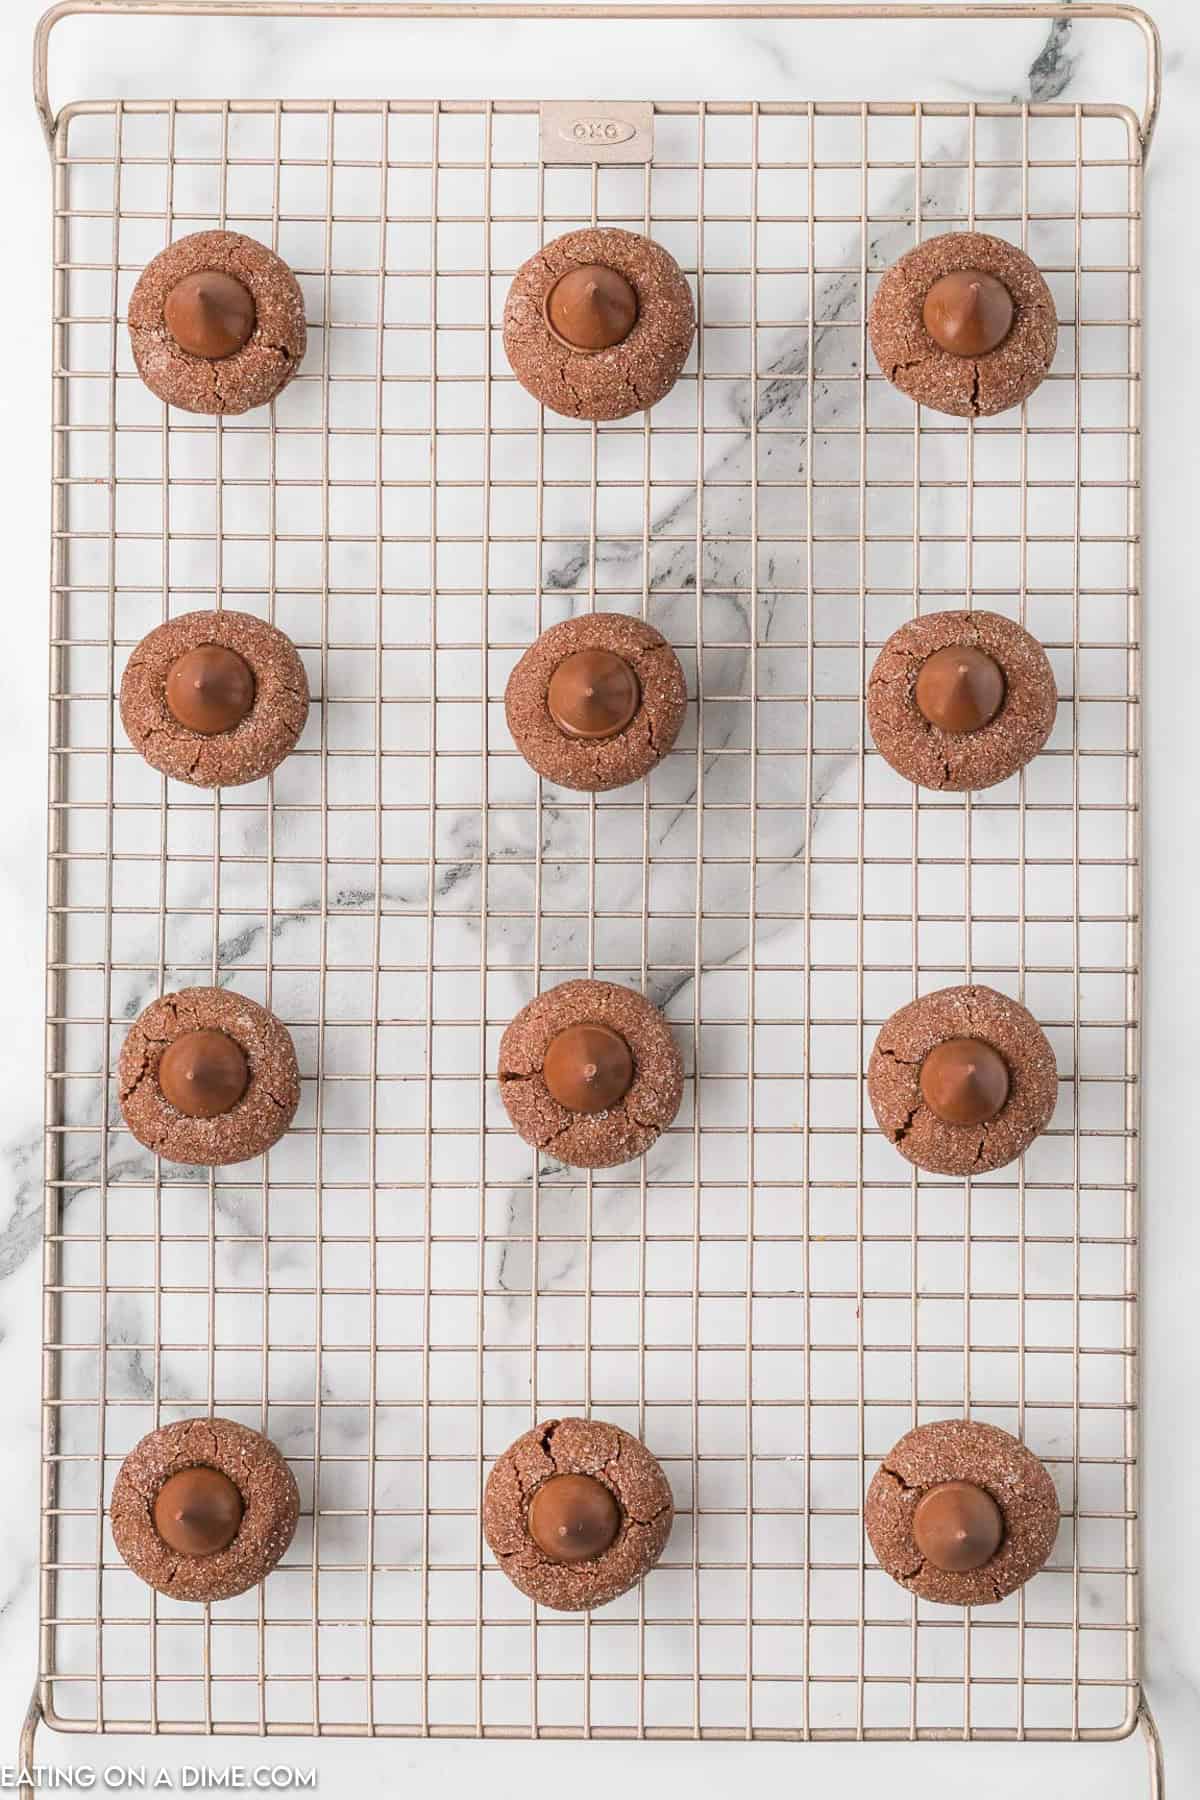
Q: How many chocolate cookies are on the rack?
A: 12